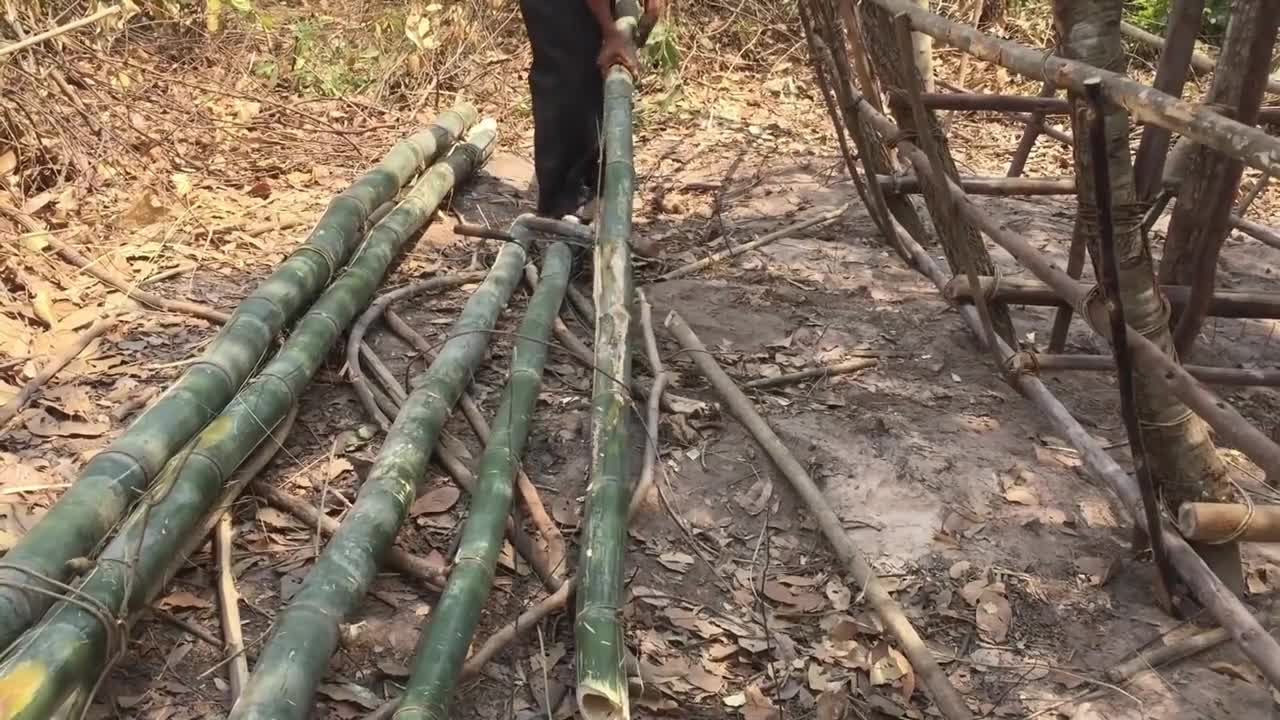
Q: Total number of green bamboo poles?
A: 5